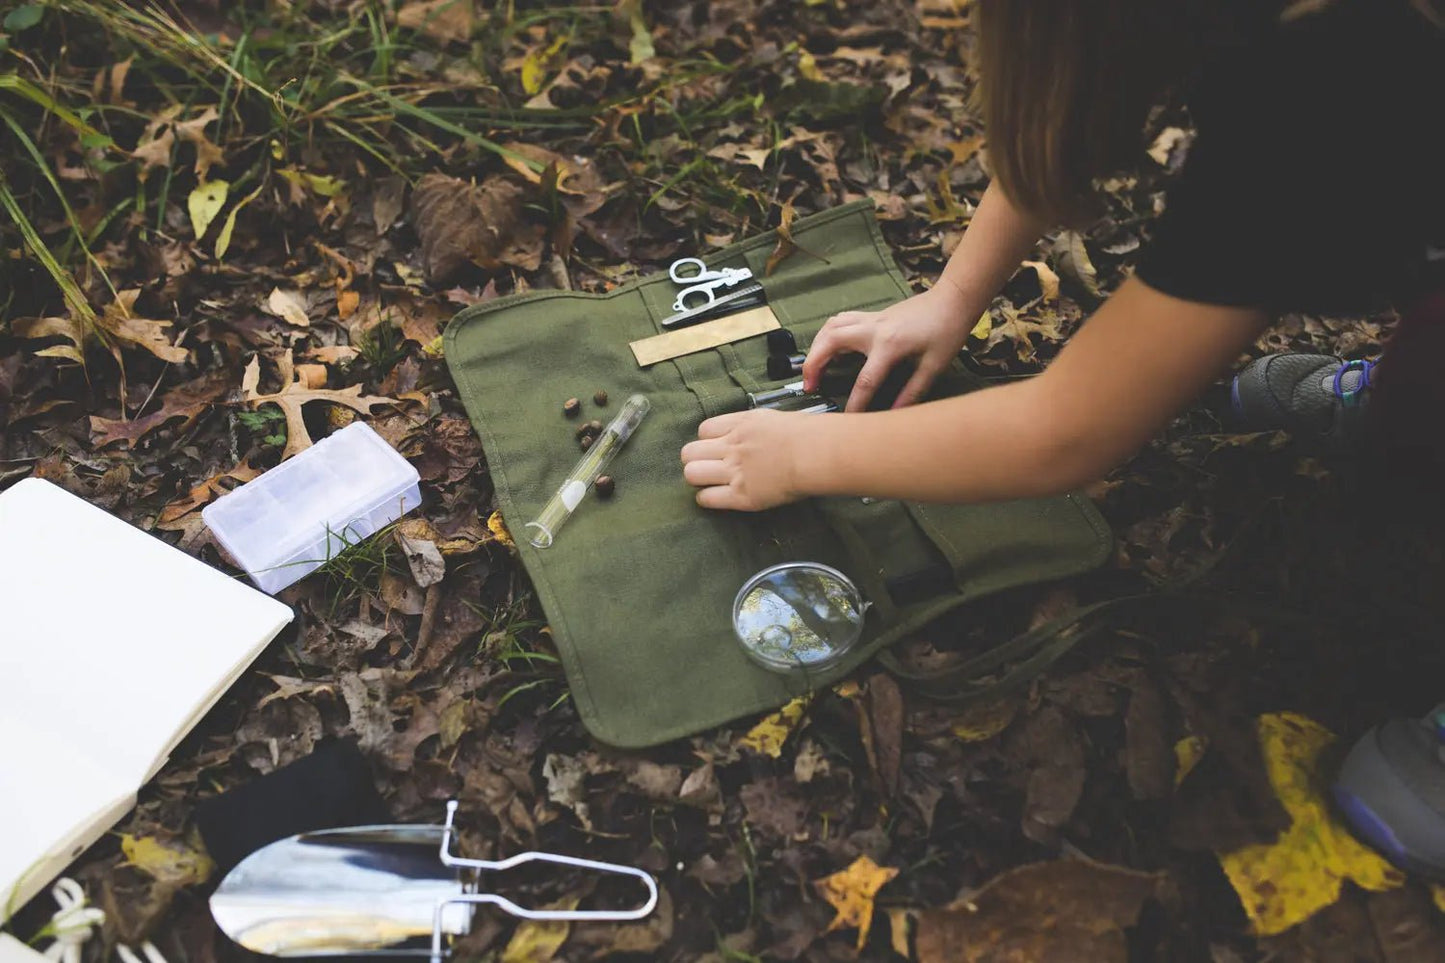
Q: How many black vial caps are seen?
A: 2